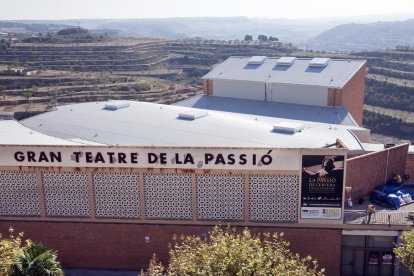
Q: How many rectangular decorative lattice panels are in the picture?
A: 6